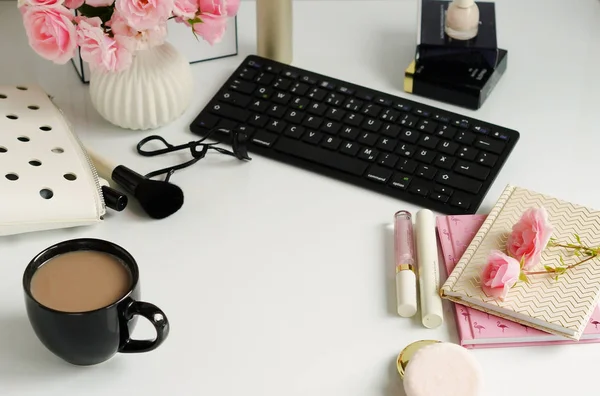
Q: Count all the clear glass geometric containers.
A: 1